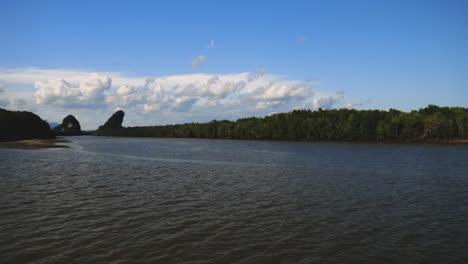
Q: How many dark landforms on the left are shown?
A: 3